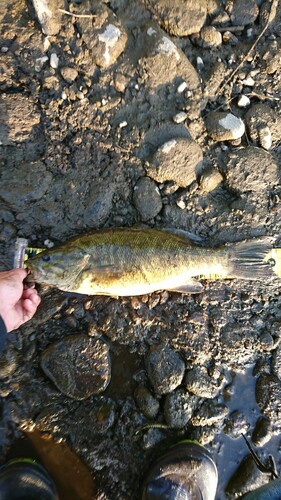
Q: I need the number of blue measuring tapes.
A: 0